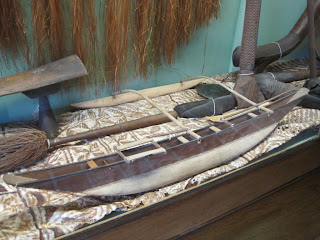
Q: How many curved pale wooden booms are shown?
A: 2